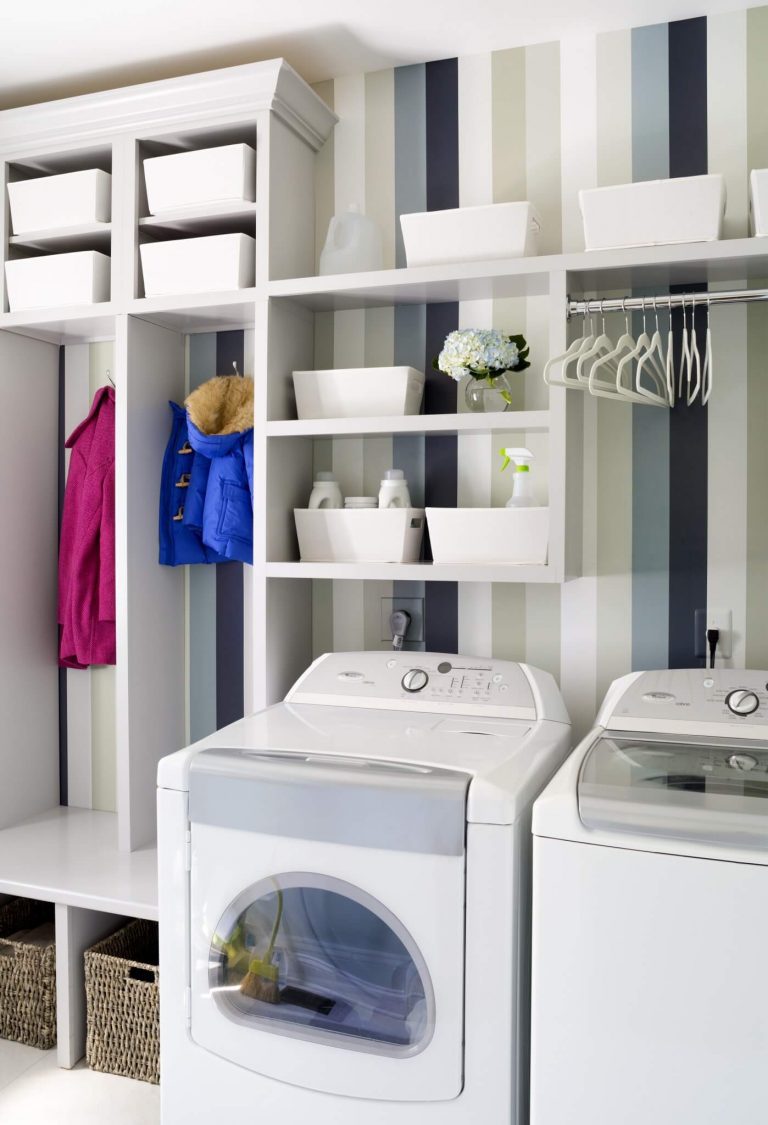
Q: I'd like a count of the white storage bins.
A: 10